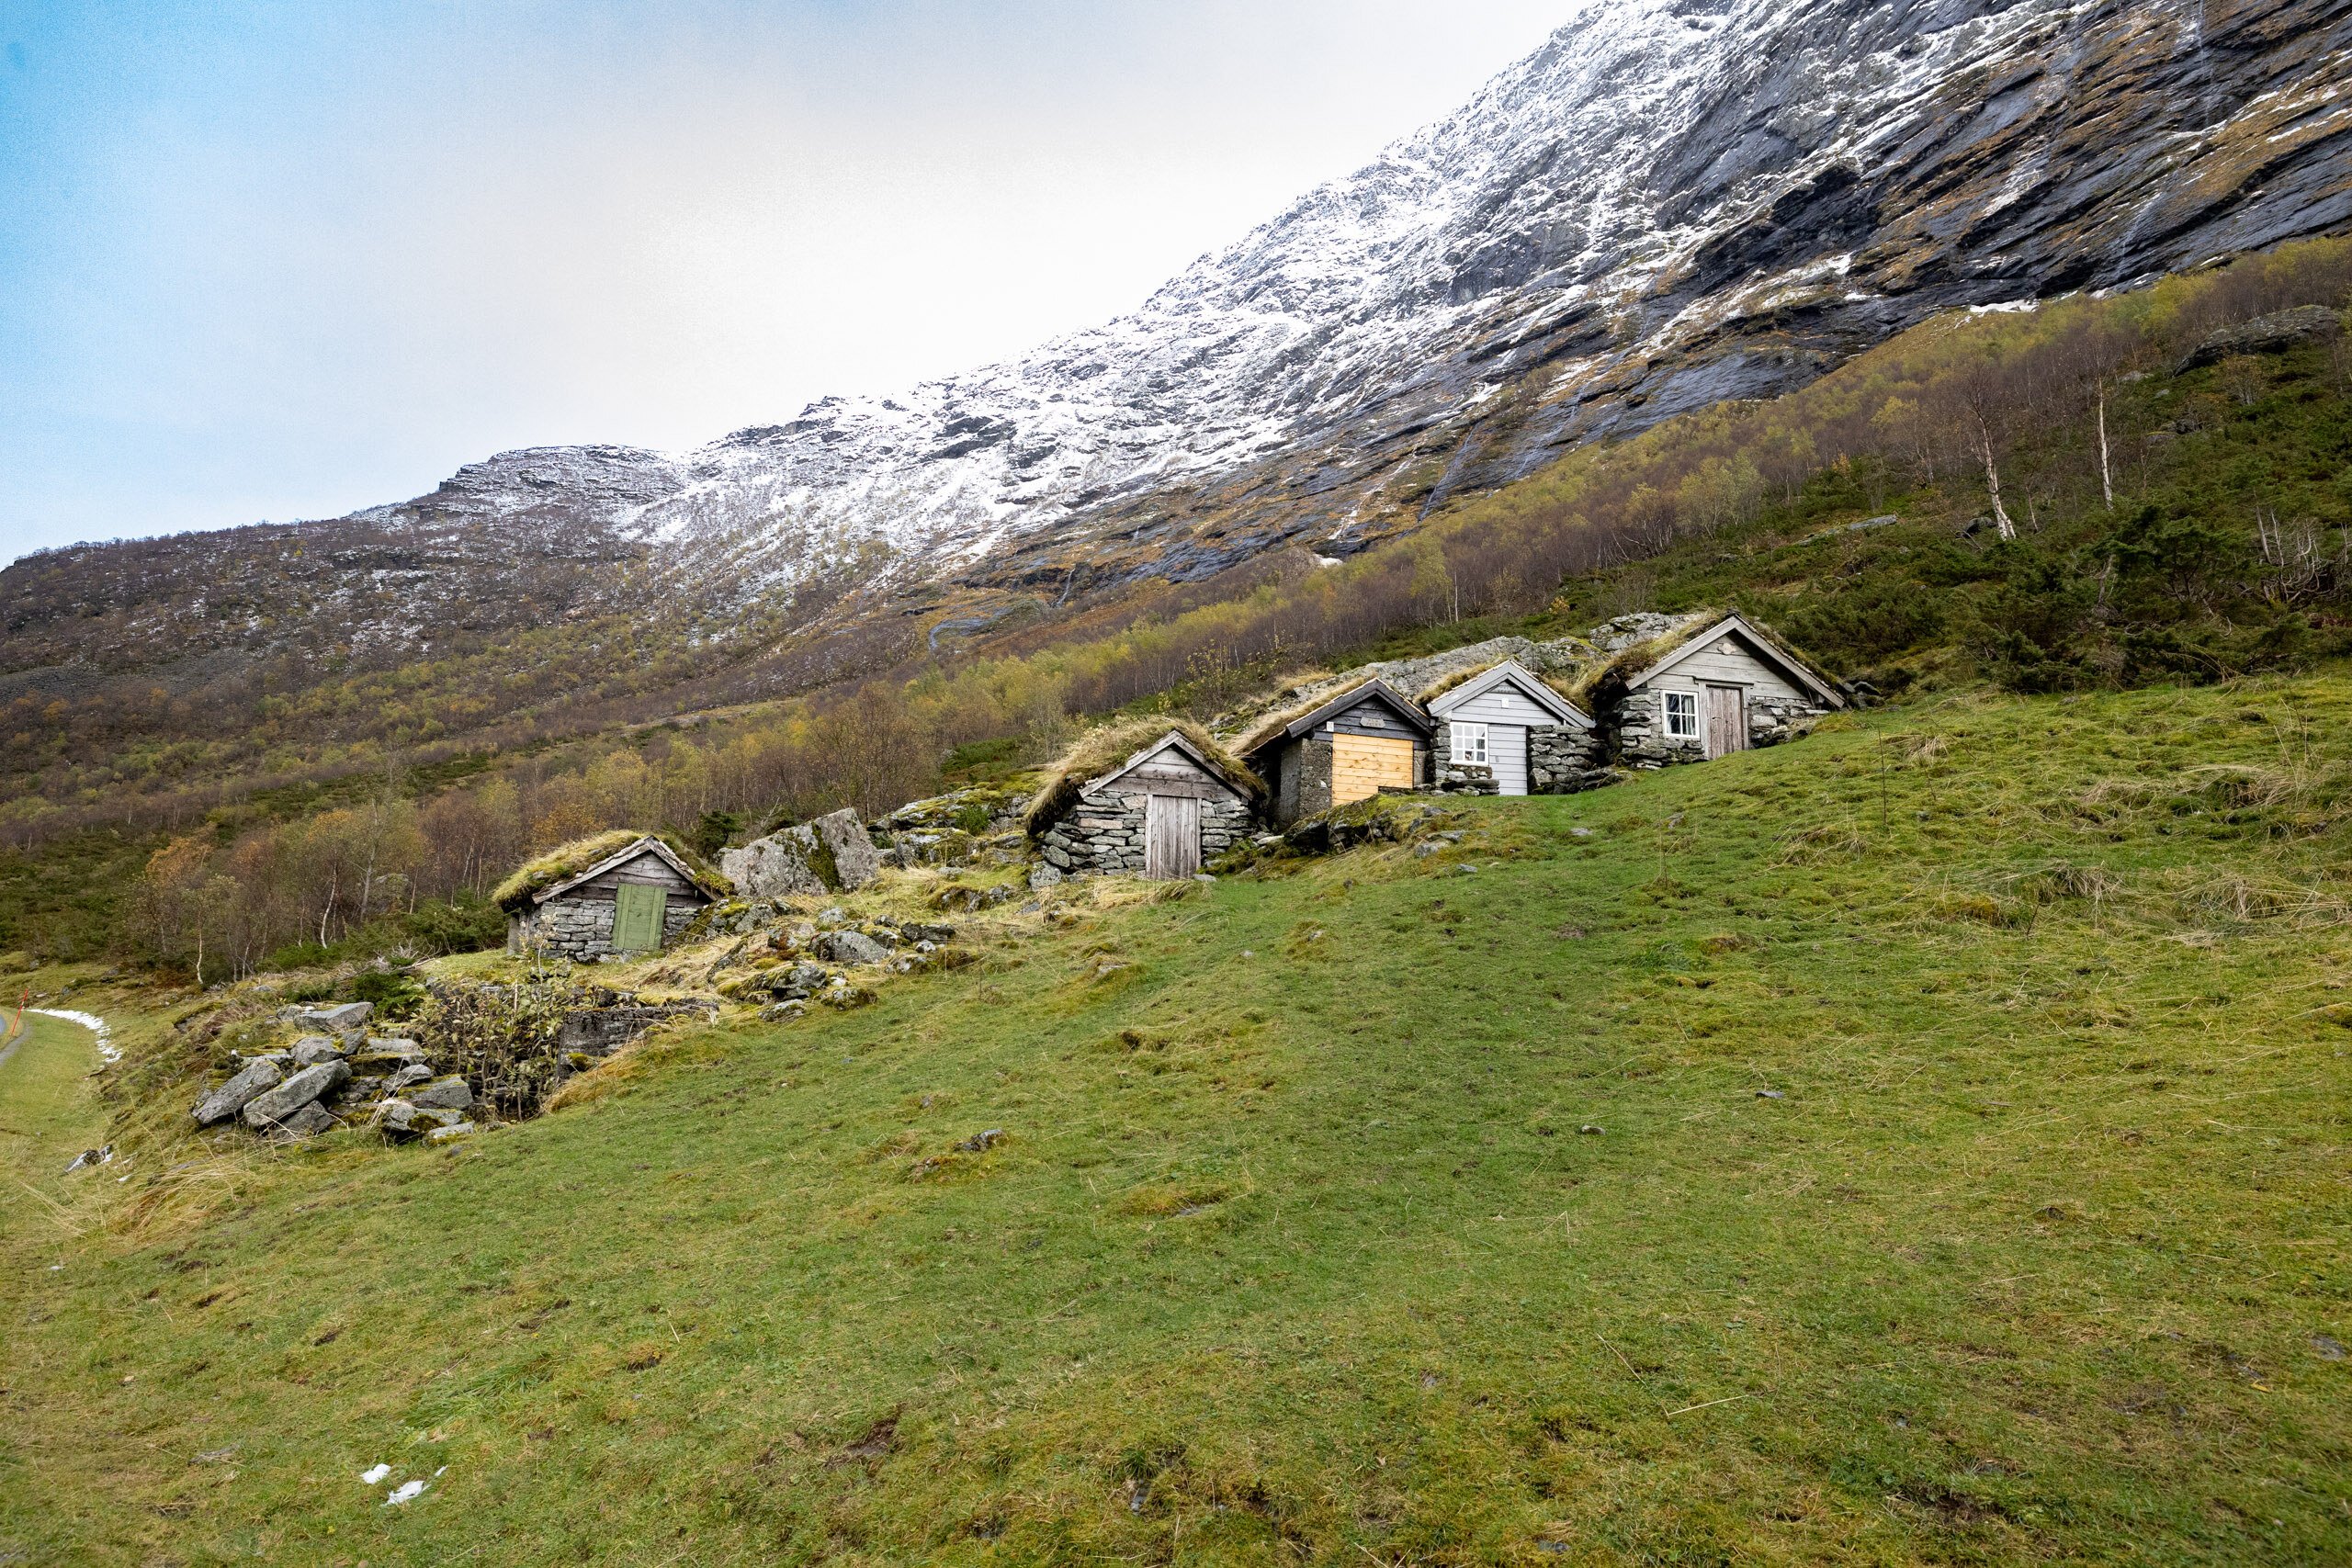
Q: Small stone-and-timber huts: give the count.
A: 5